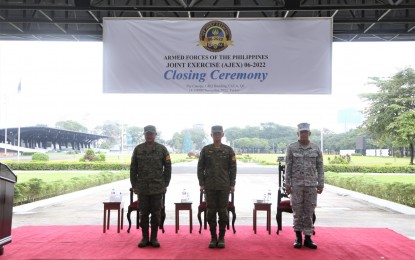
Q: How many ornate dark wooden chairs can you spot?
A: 3